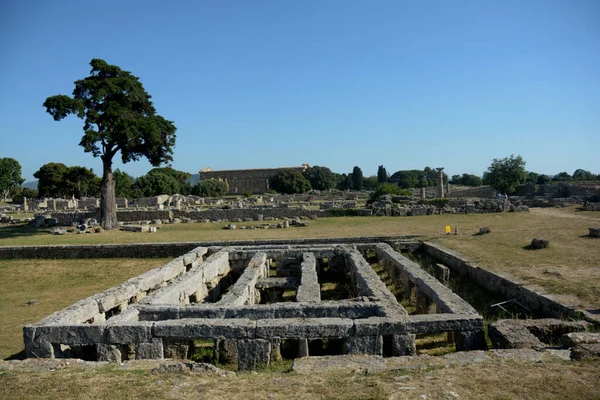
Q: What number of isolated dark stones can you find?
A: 3